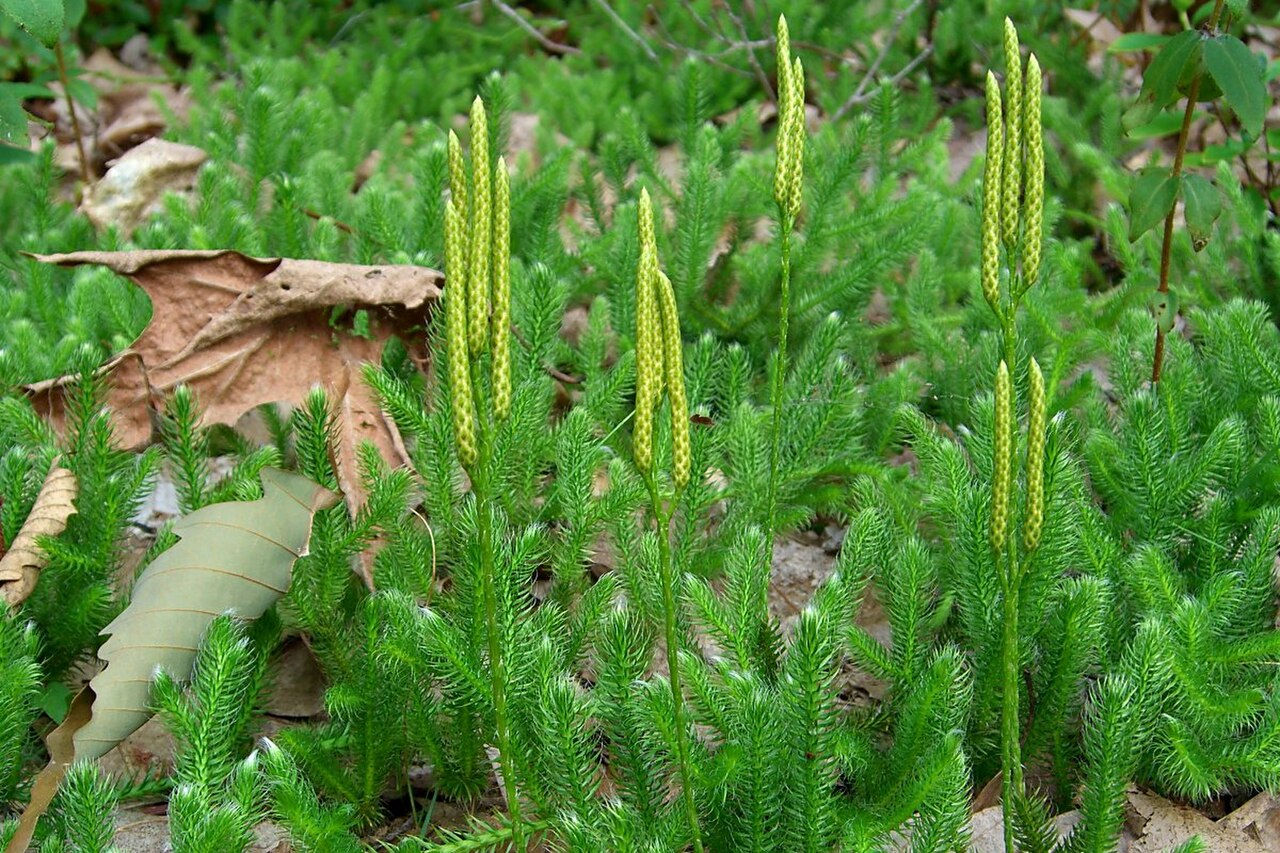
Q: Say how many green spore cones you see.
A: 14